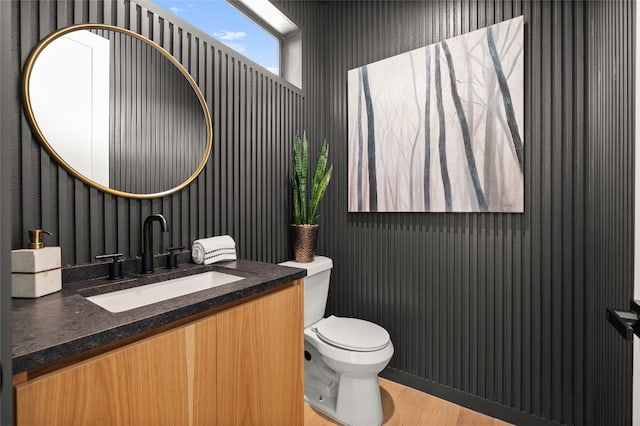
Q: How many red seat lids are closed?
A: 0